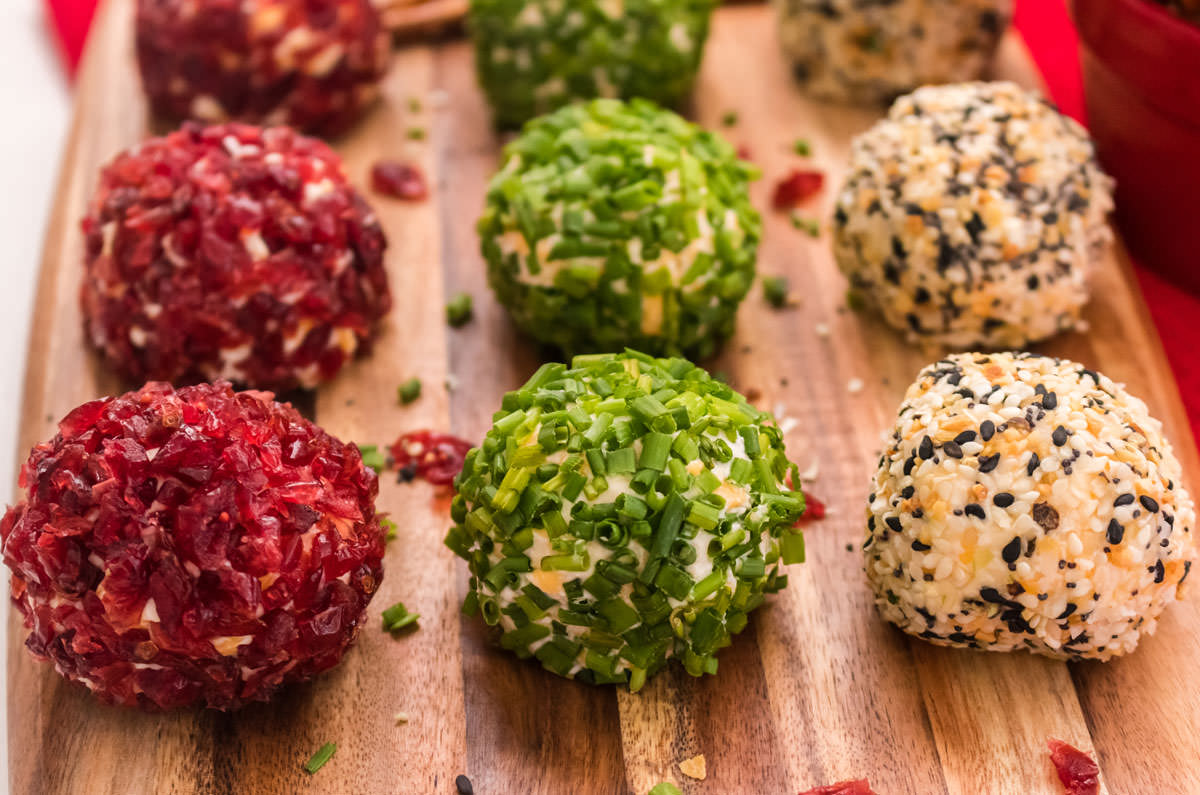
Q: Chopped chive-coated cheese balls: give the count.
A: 3